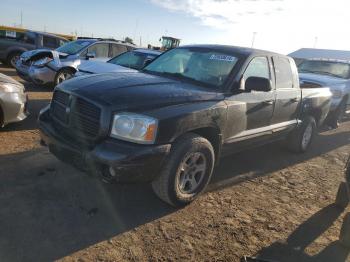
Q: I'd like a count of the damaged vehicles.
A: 1